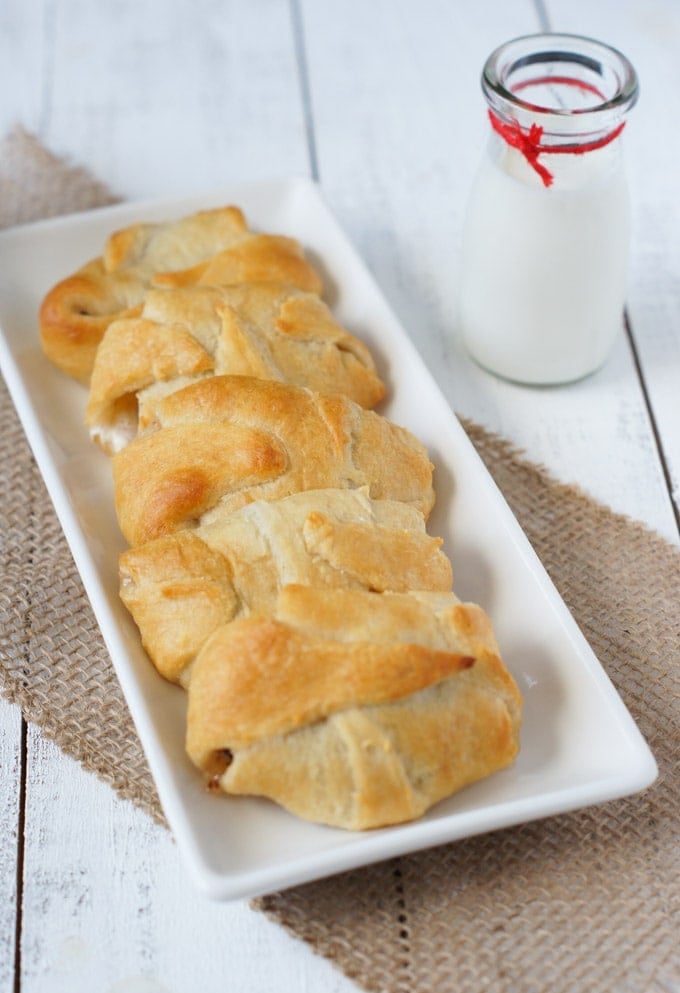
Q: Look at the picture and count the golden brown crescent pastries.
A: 5